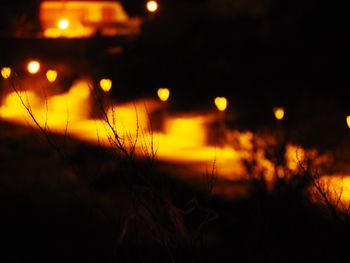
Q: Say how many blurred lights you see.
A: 10